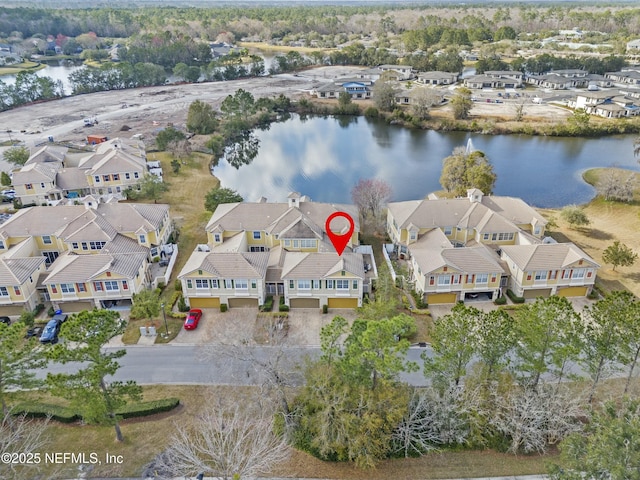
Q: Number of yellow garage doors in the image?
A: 4